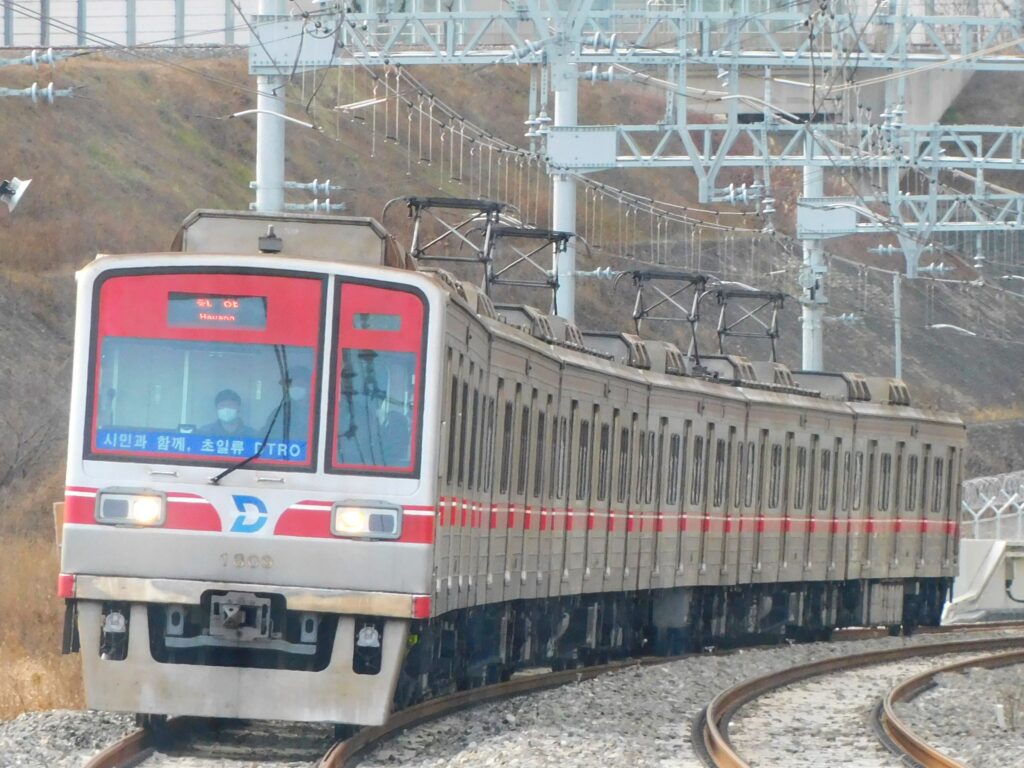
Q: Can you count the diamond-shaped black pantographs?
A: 4